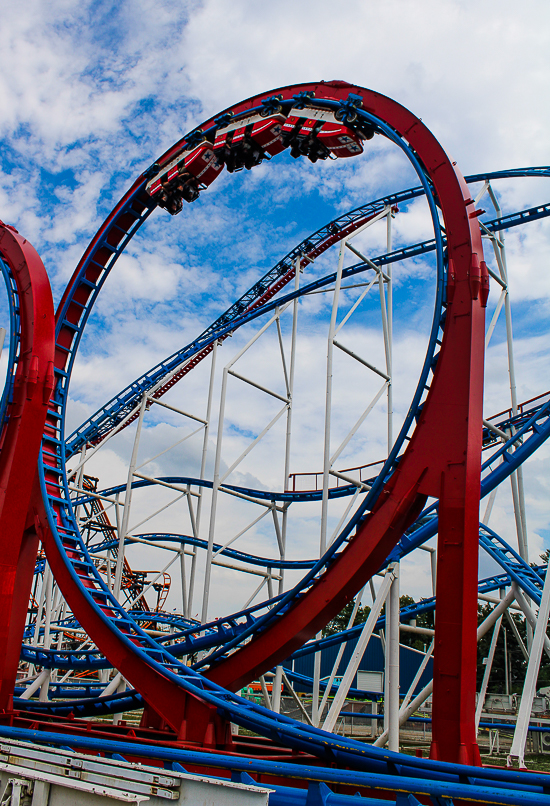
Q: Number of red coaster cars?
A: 3